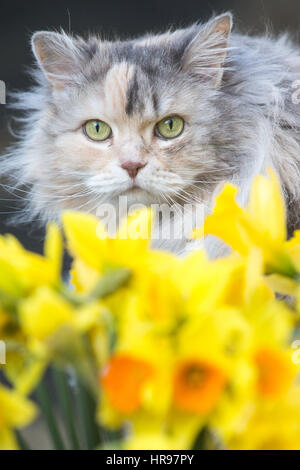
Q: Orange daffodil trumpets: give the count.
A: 3